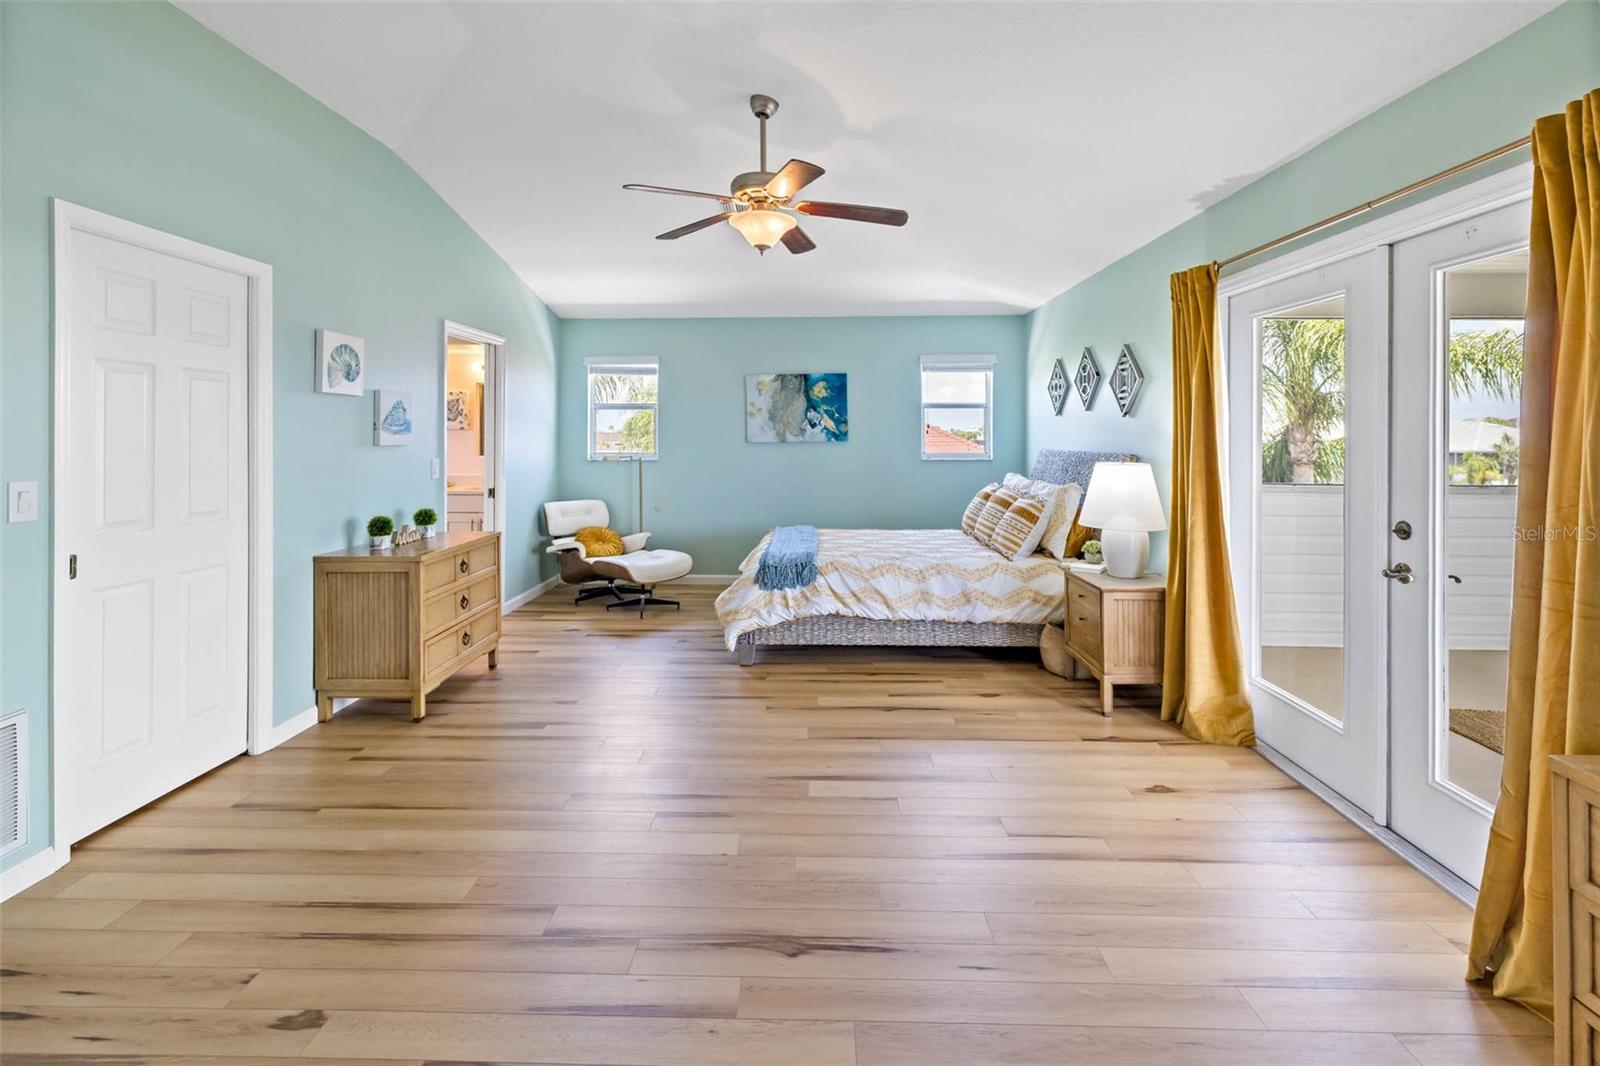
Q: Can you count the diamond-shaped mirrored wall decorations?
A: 3